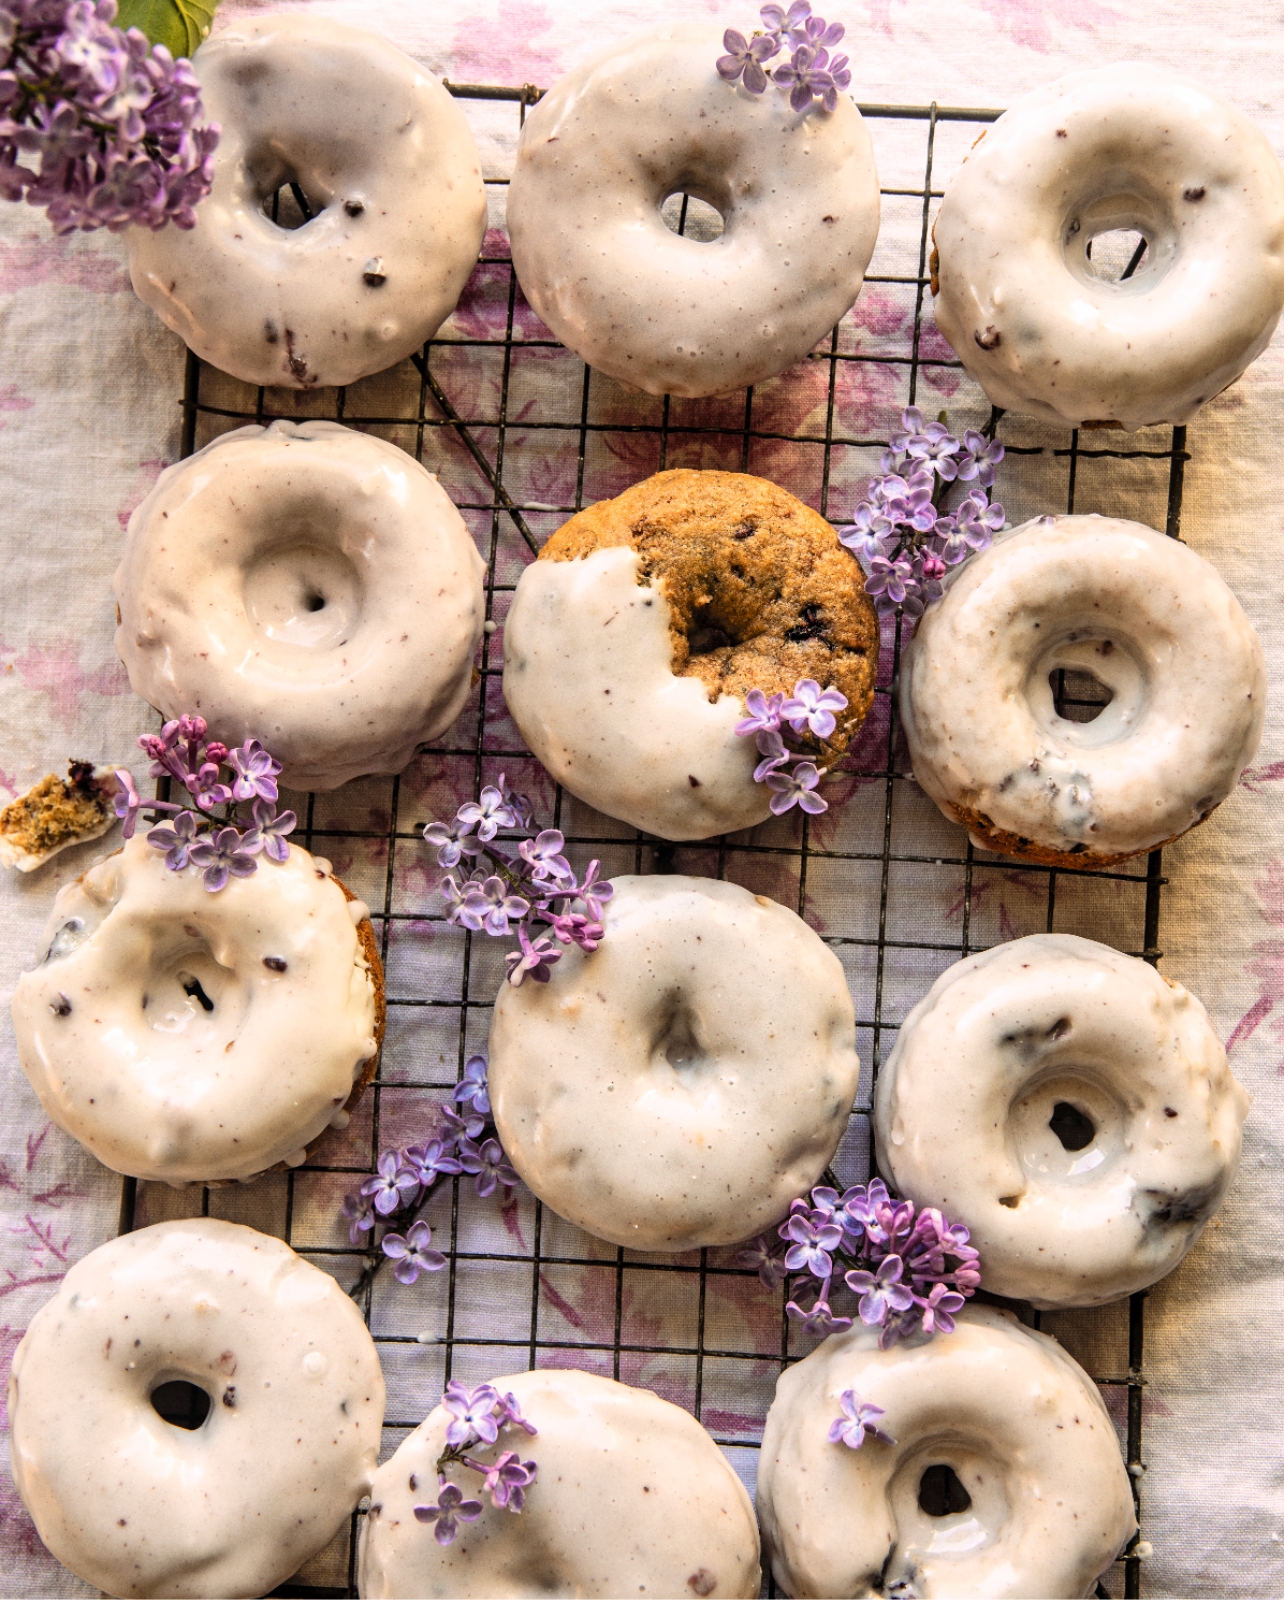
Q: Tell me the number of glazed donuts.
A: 12